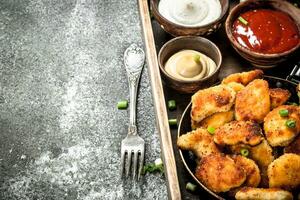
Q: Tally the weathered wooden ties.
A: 0